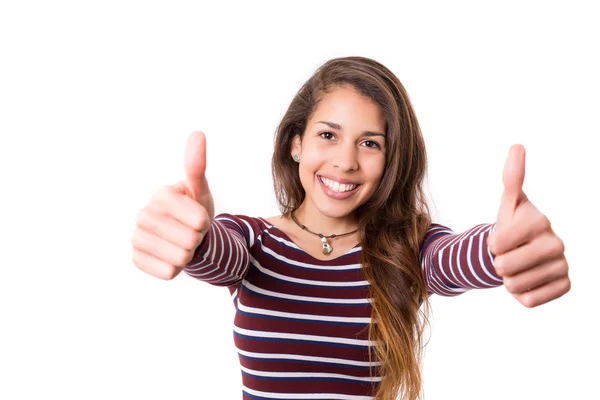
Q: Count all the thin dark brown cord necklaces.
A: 1